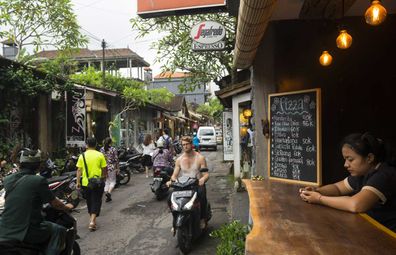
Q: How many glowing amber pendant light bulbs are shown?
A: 3